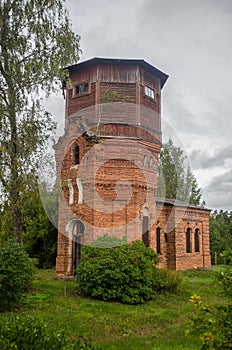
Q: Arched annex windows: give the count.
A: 3